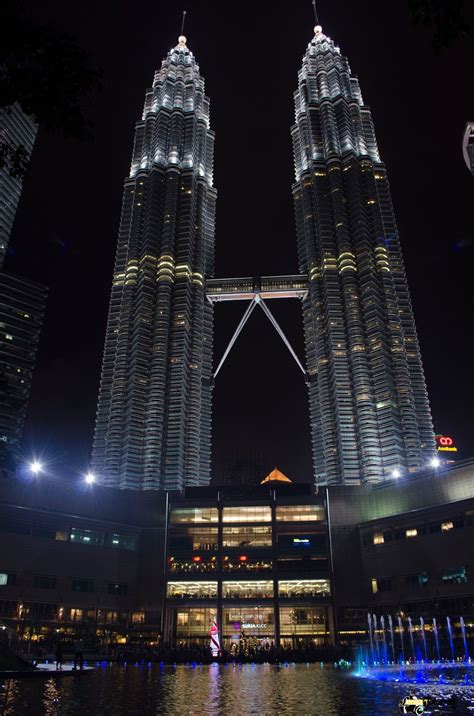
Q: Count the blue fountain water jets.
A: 10